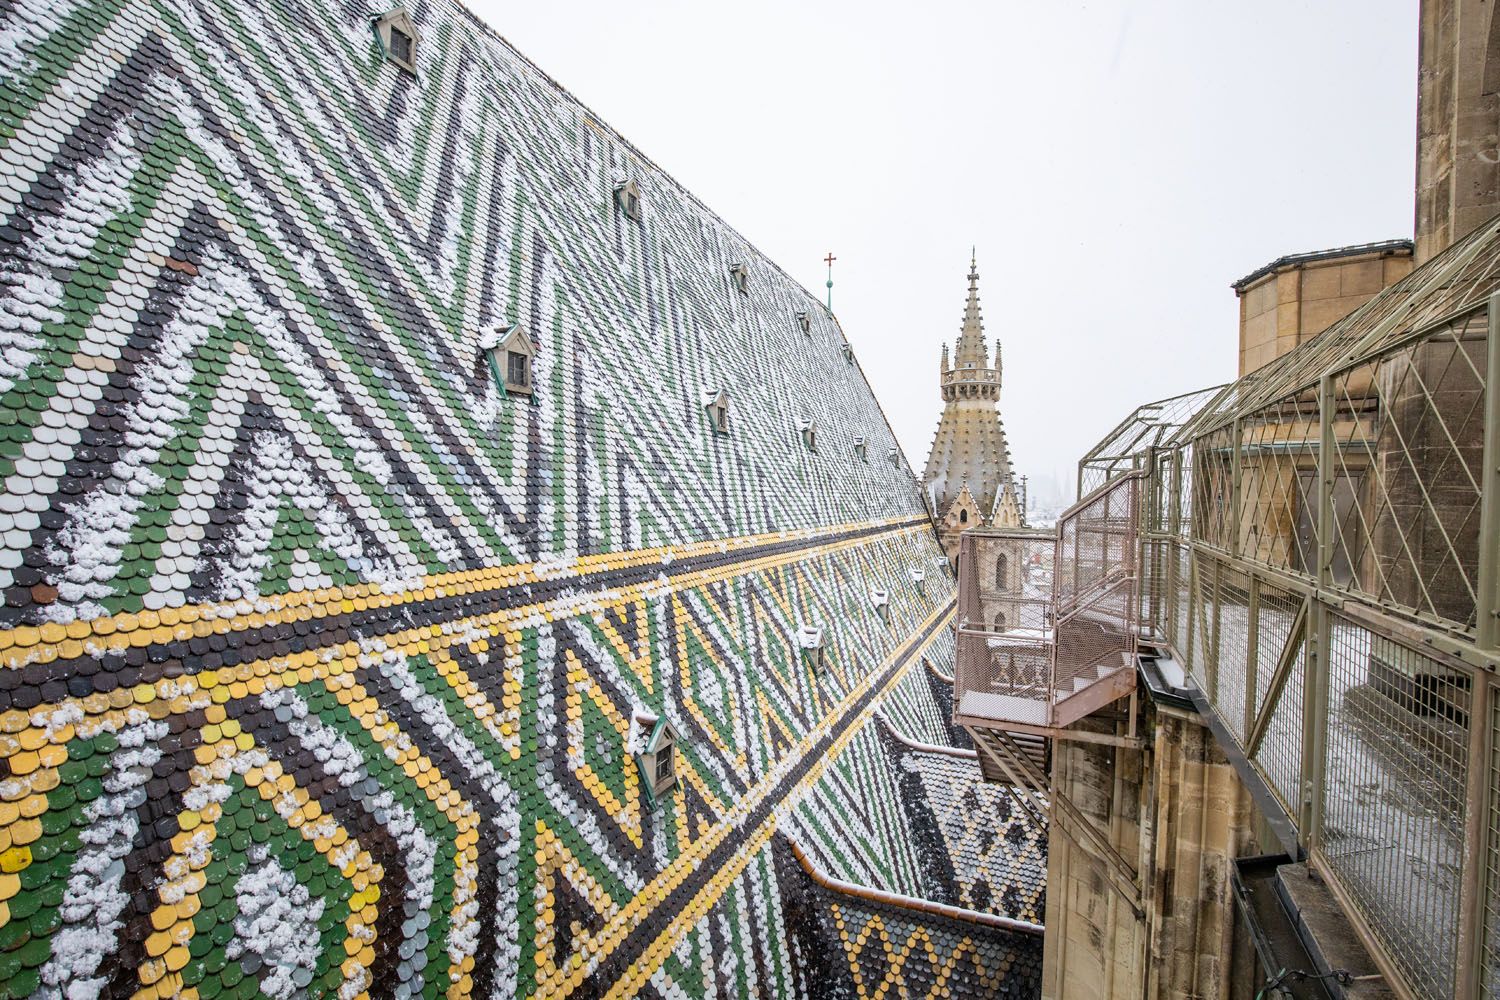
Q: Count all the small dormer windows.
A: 15